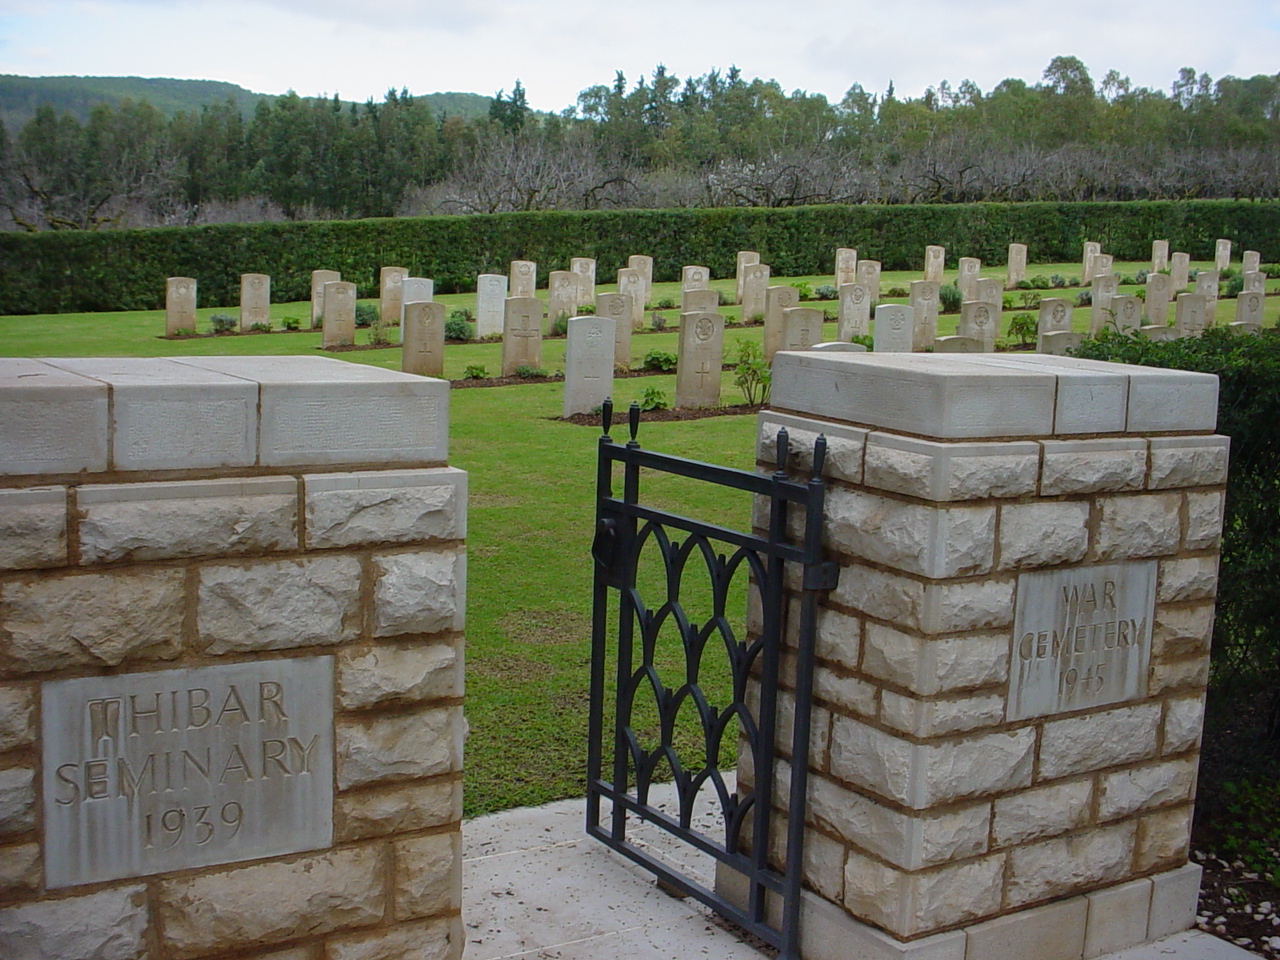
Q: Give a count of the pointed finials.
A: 4